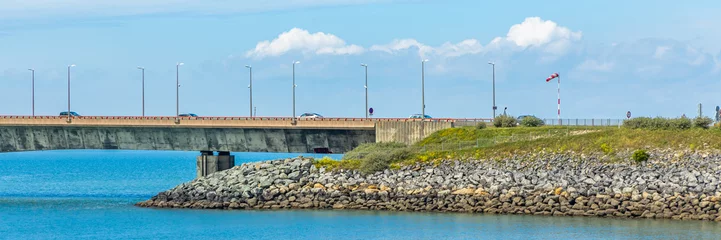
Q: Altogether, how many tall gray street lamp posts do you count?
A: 9